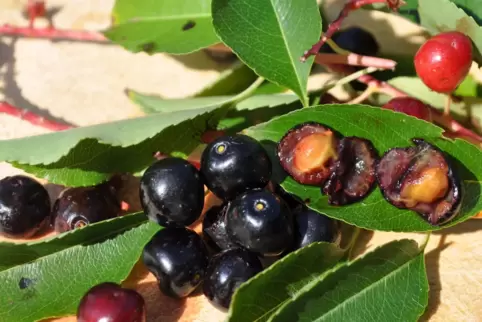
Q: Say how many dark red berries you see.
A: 2